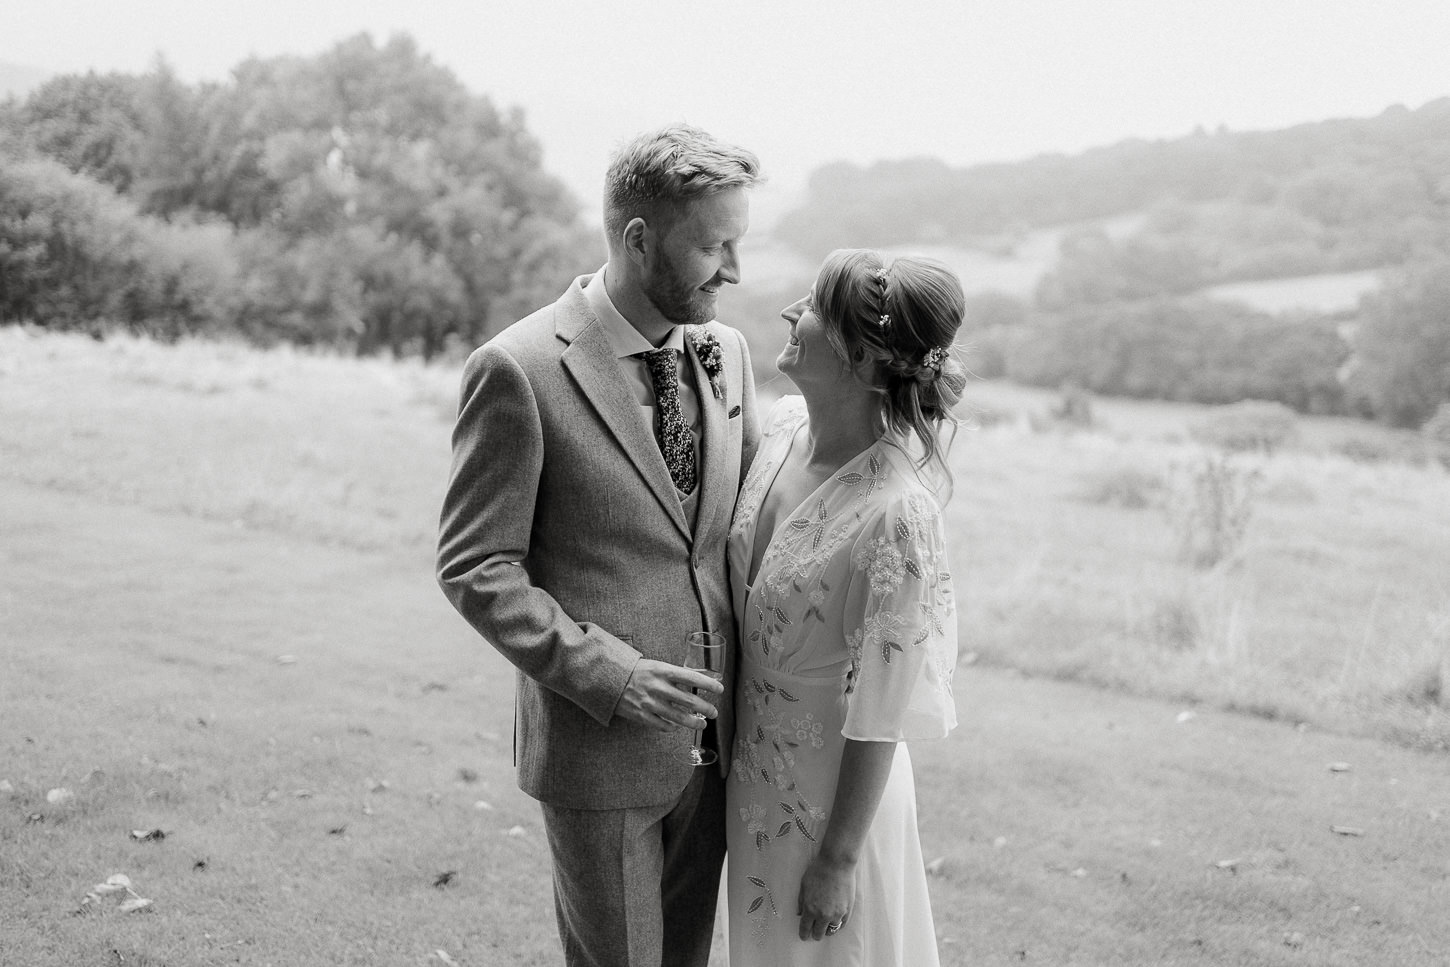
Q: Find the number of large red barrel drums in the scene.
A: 0